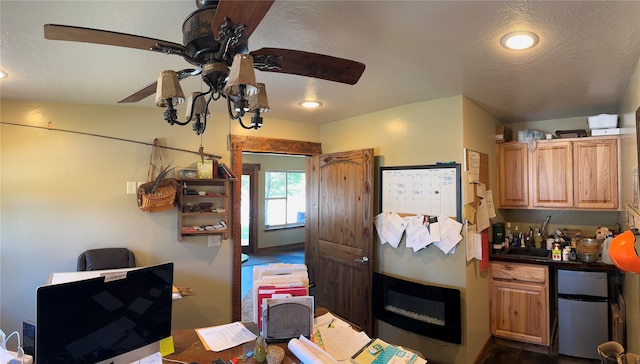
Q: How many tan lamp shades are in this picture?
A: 4